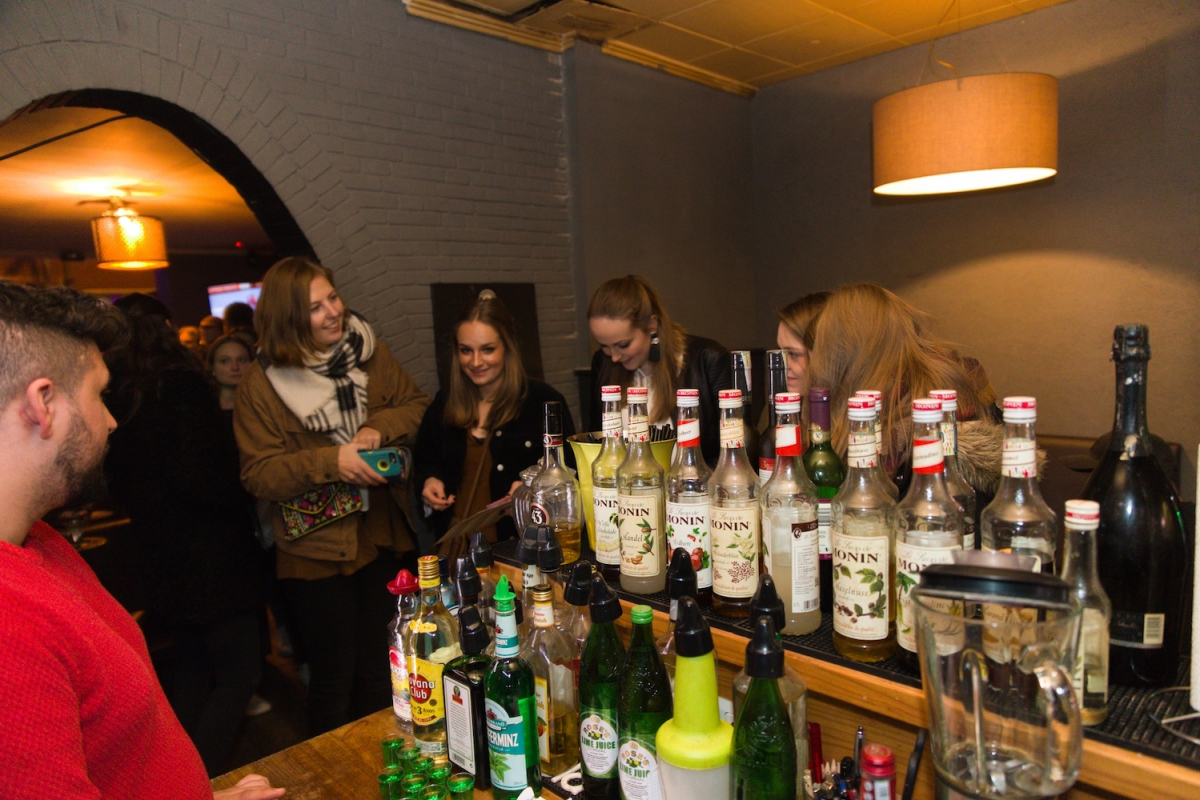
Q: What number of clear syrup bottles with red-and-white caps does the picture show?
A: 11